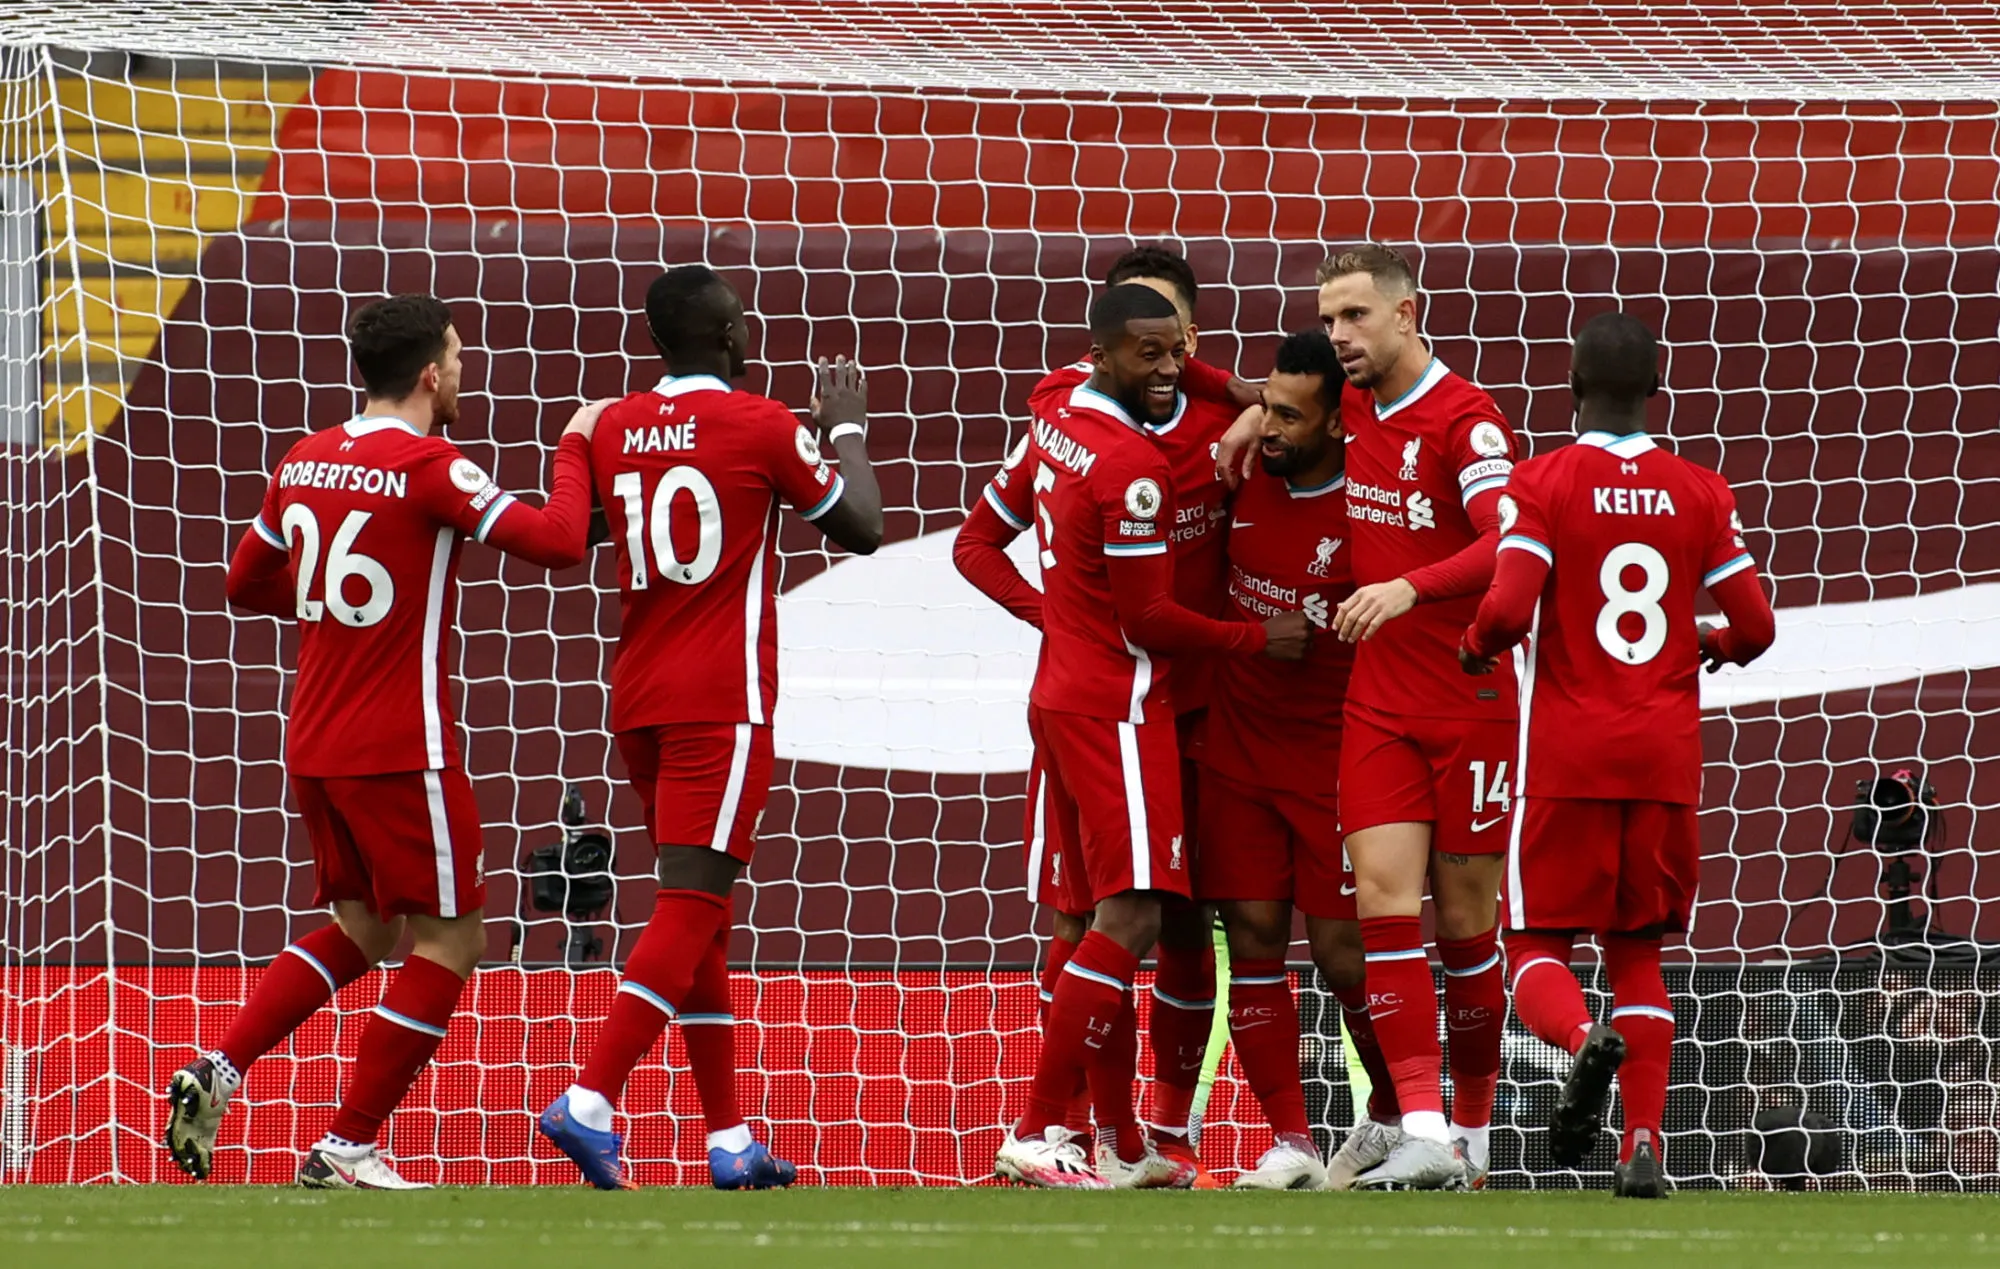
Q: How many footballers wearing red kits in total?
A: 7